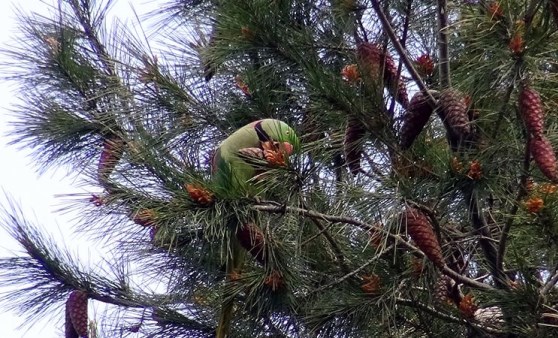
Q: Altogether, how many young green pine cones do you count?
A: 0